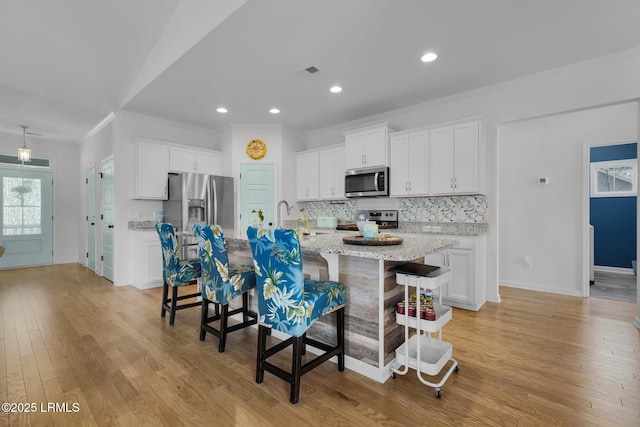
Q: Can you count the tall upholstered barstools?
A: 3